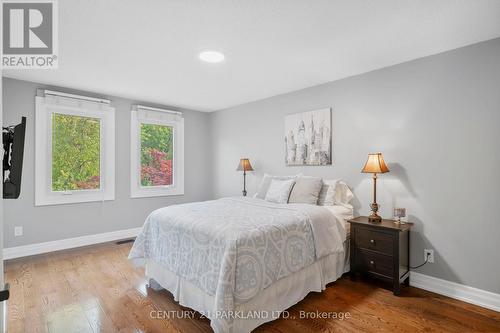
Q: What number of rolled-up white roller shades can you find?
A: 2